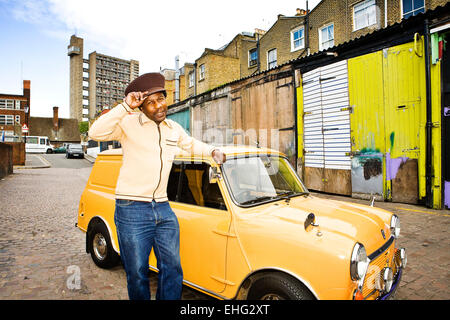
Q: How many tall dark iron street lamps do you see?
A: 1